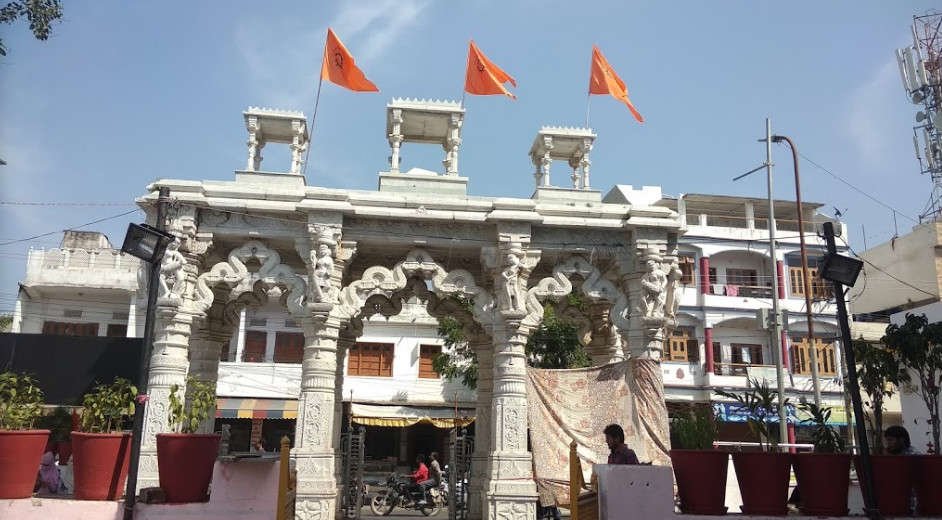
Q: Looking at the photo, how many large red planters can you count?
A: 8